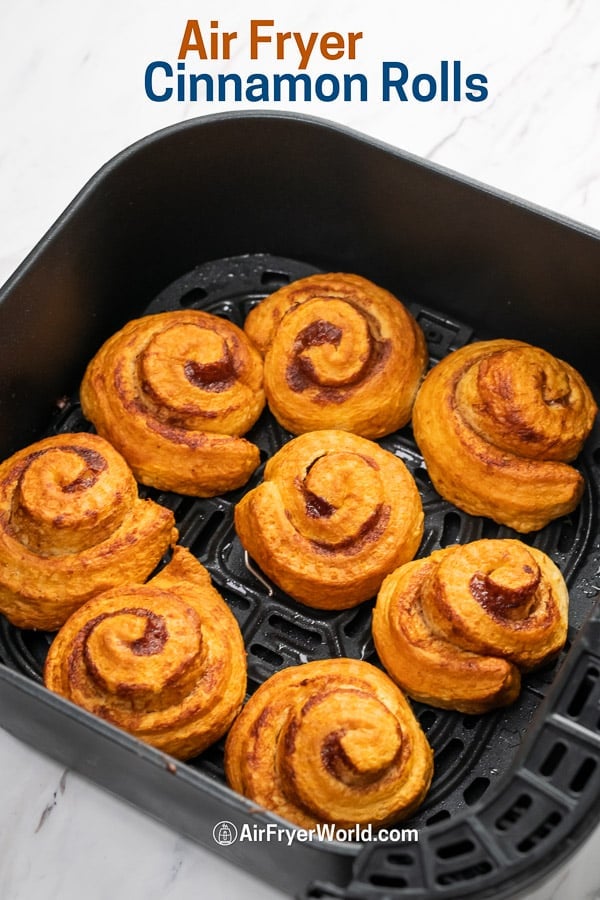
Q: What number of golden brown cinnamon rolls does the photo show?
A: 8